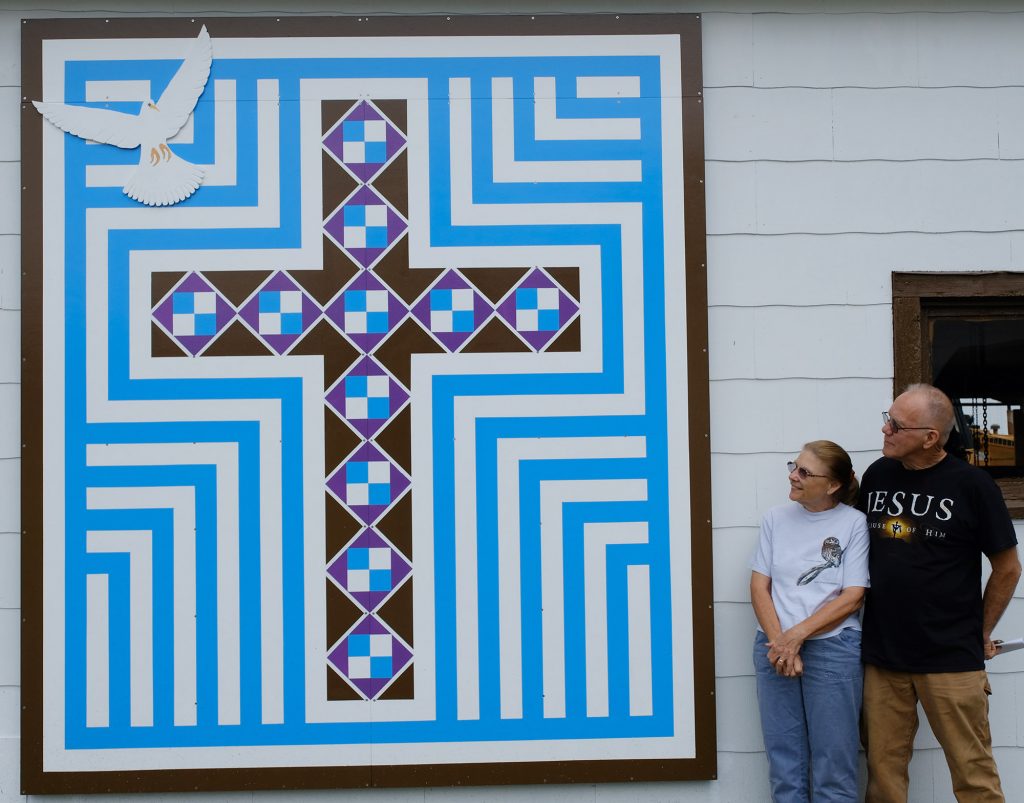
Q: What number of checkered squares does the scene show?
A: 11